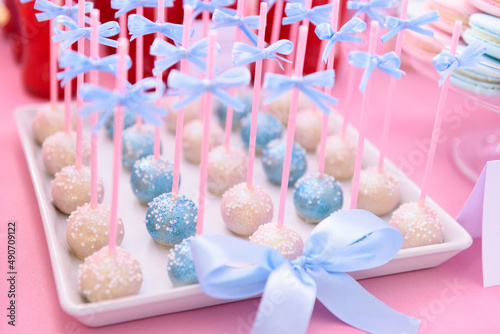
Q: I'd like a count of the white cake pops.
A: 15